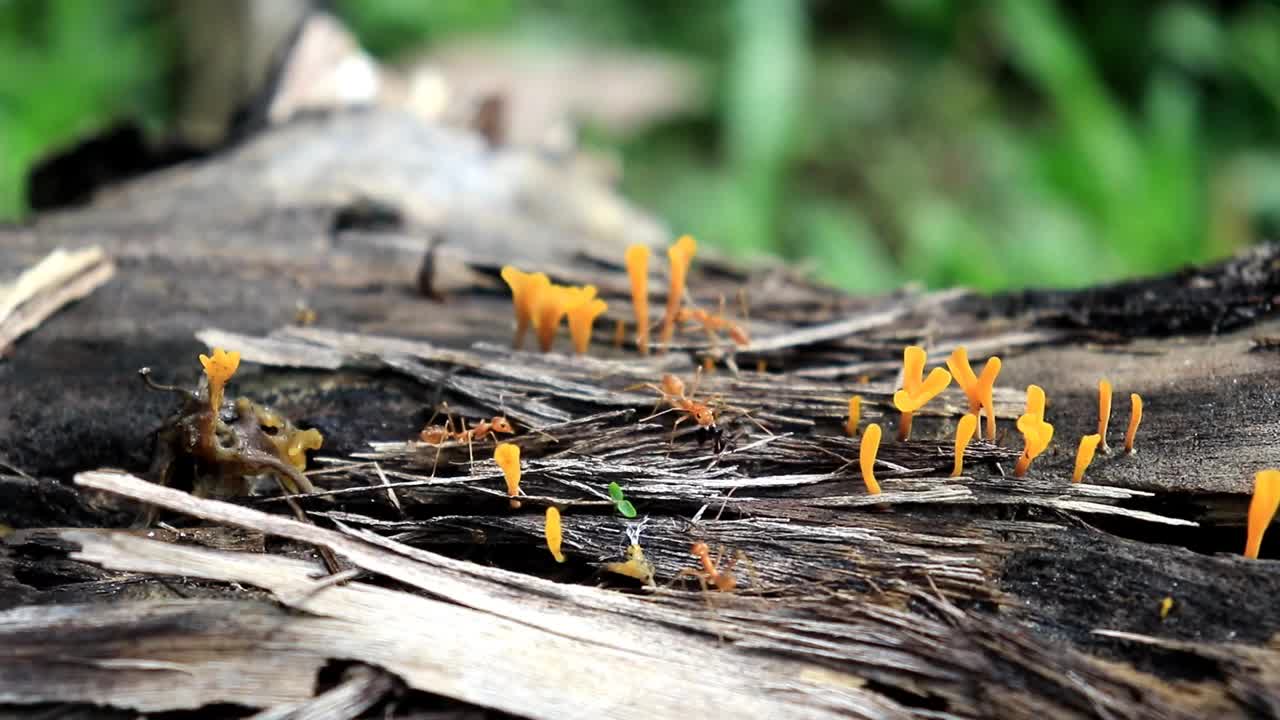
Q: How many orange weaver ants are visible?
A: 4